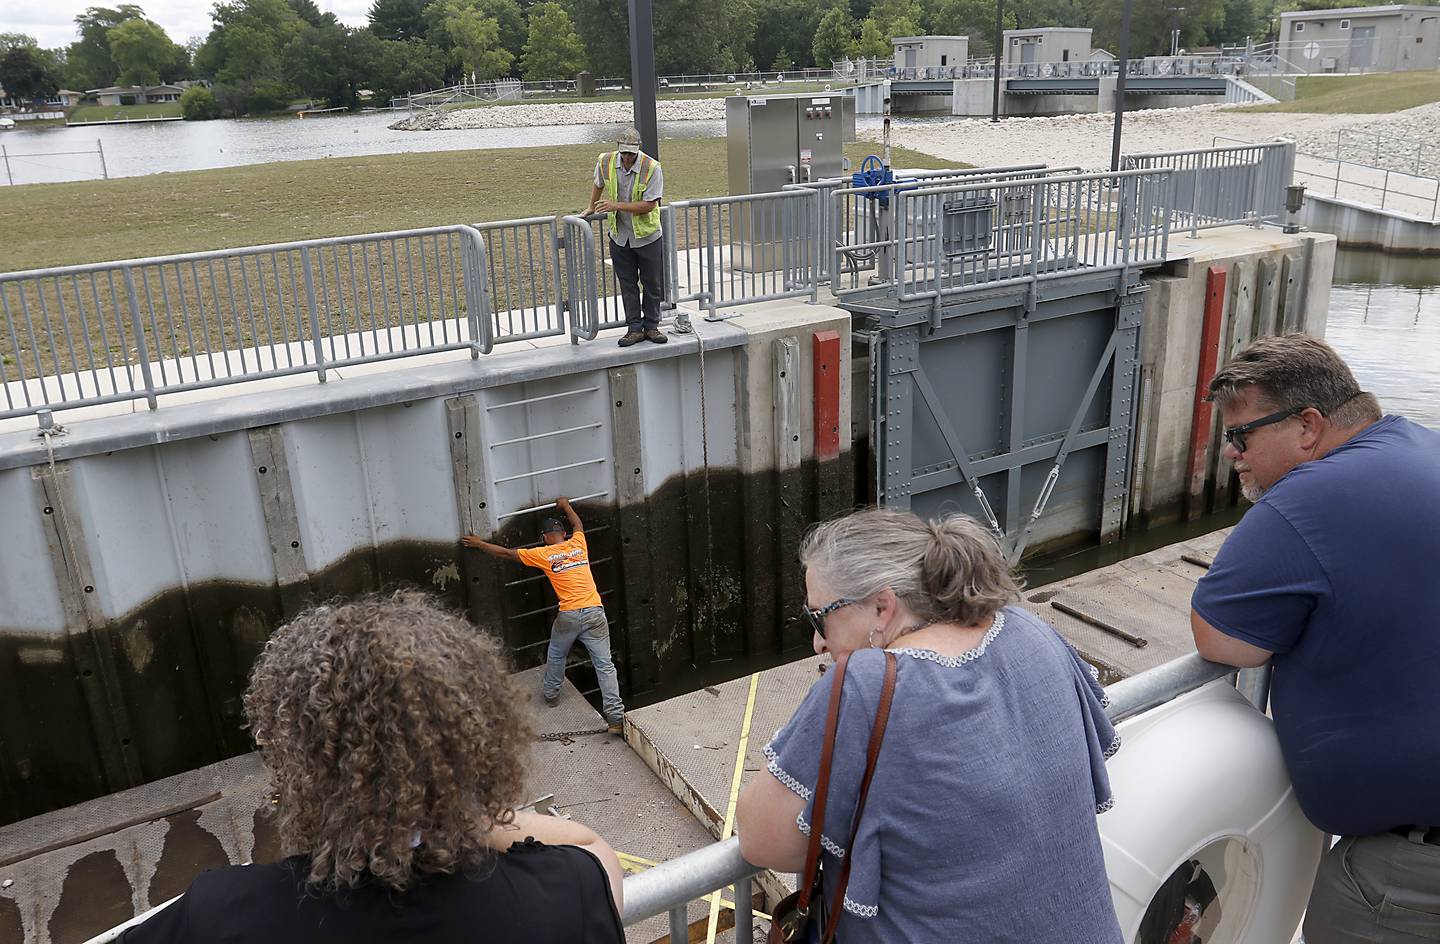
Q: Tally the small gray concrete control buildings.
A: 3